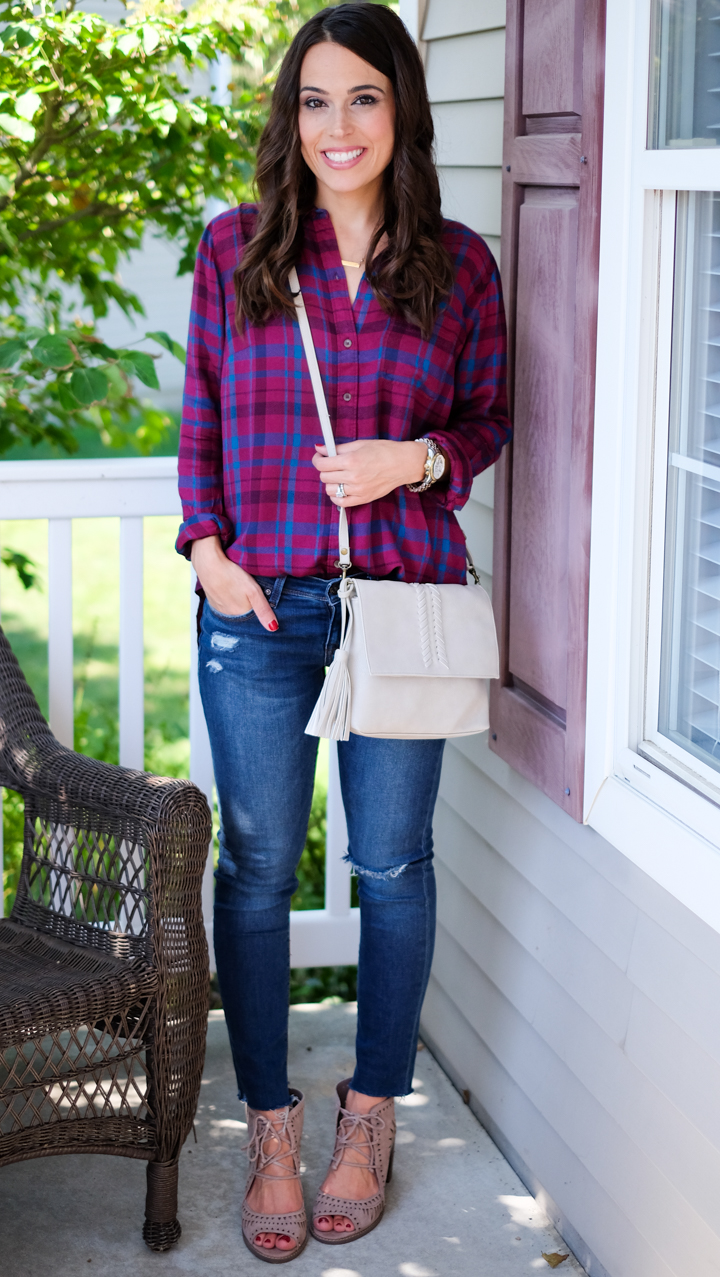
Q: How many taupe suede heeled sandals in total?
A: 2